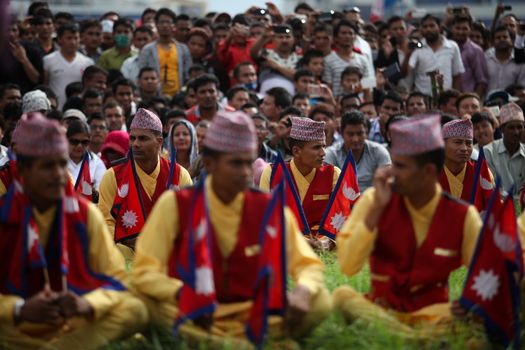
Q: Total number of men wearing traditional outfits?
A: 6